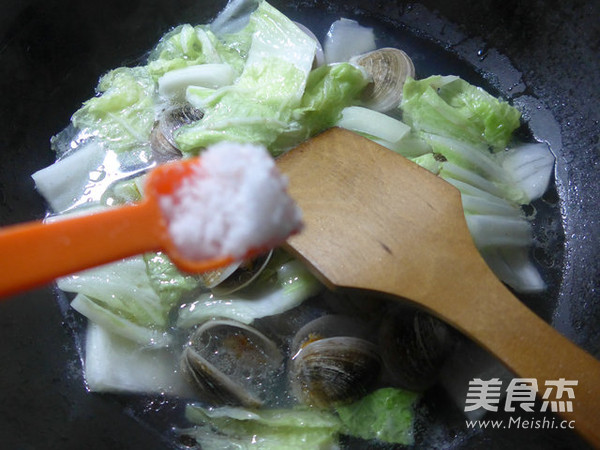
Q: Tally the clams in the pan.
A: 7